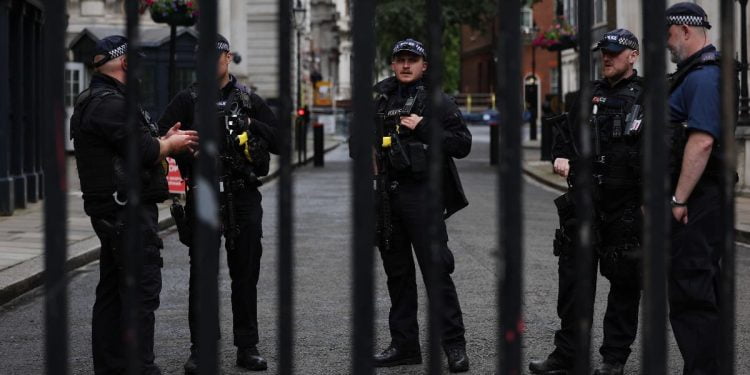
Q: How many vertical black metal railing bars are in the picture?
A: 10